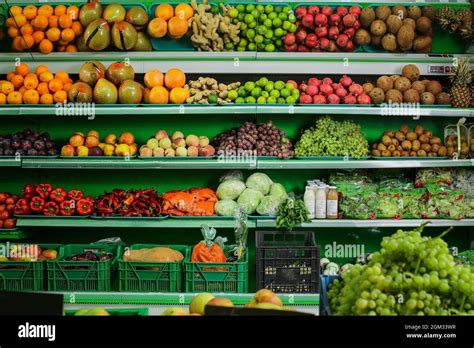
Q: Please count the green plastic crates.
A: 4